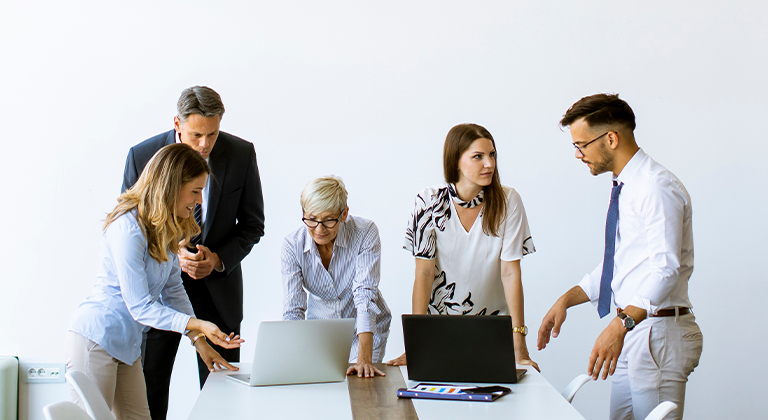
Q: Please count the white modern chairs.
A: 4